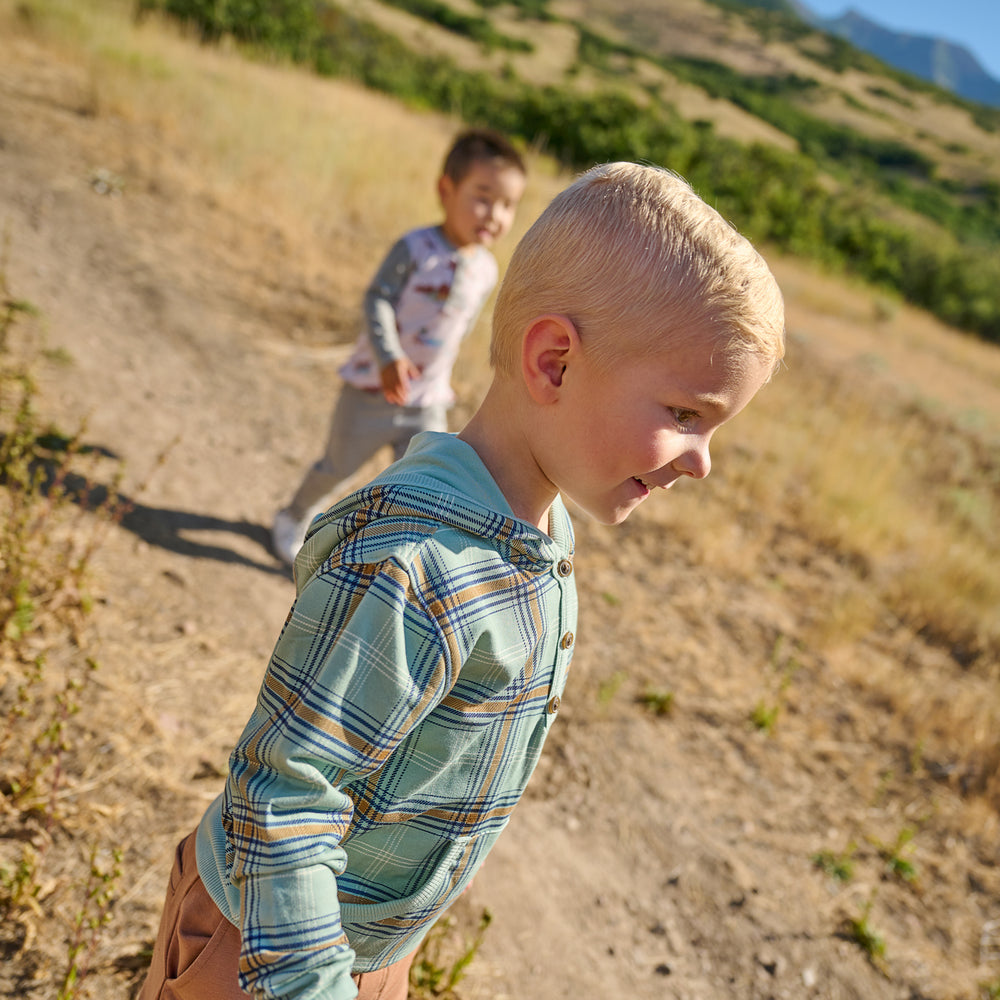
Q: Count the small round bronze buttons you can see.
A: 3